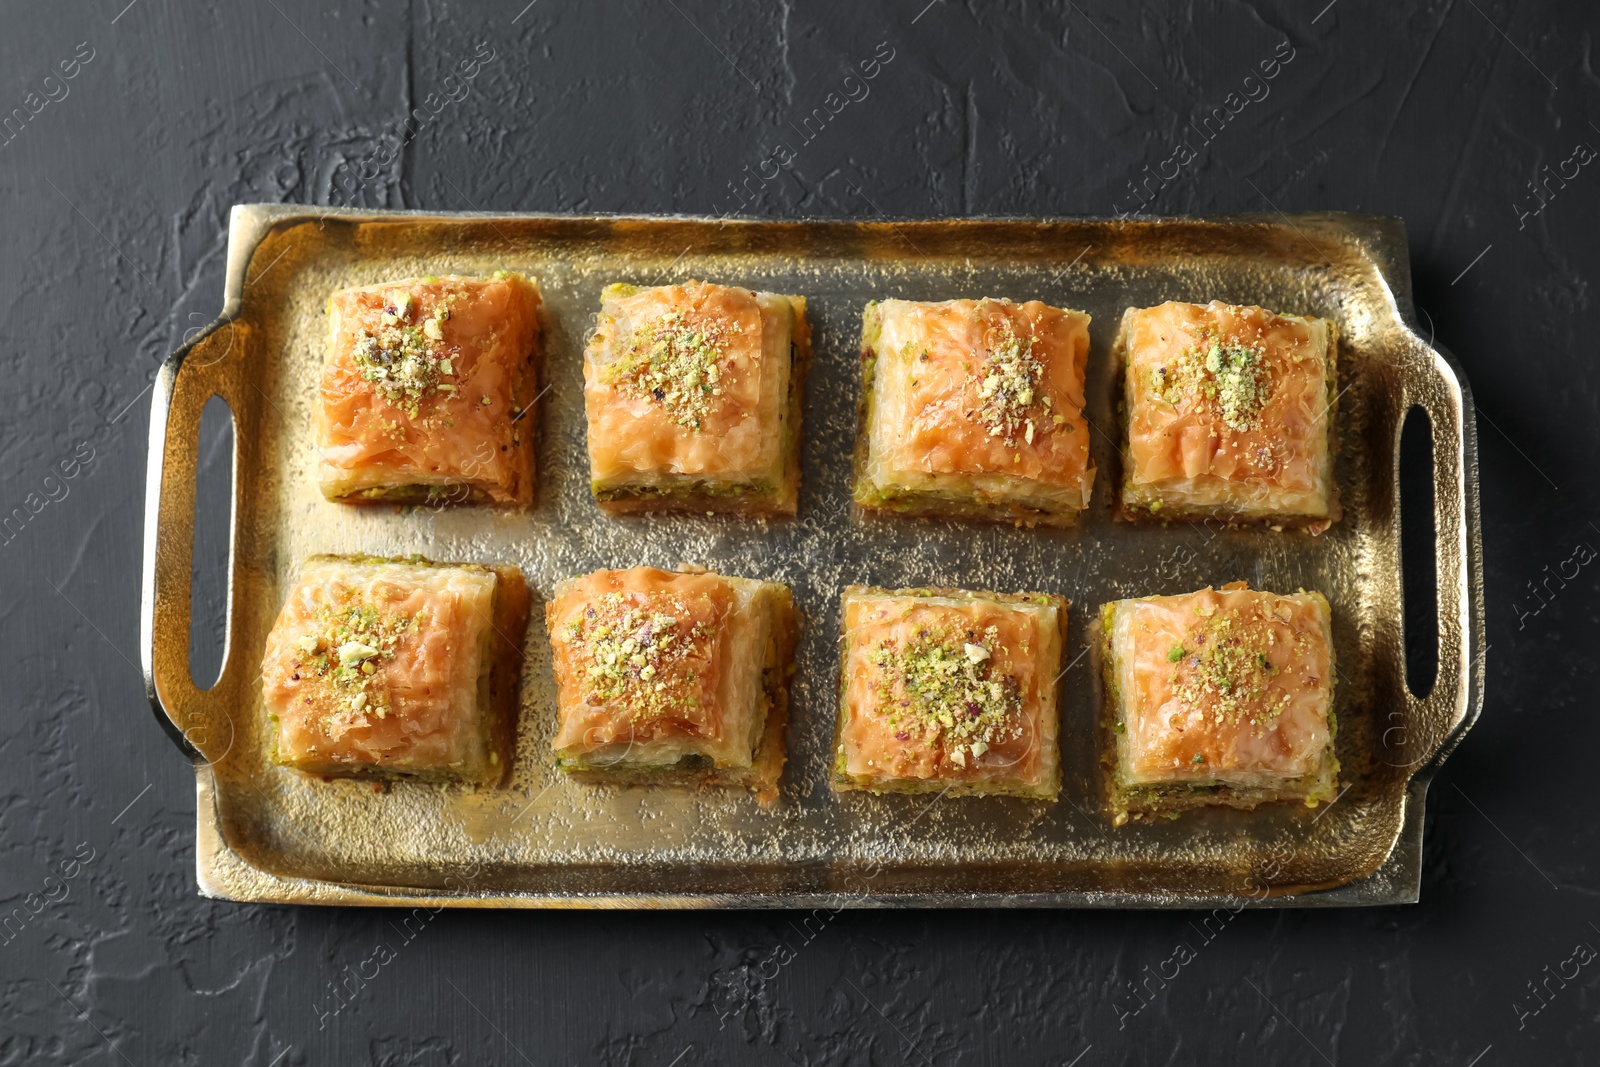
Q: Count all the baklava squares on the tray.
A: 8